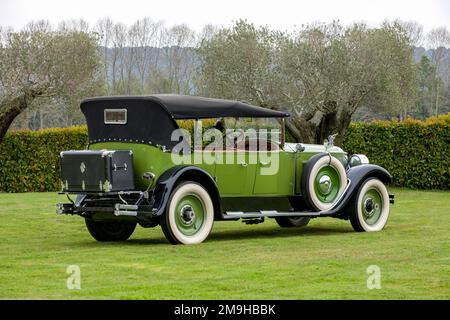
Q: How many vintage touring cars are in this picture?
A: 1